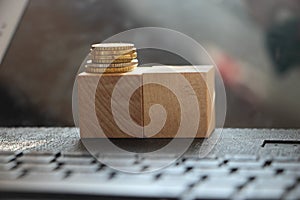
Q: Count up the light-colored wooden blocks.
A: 2